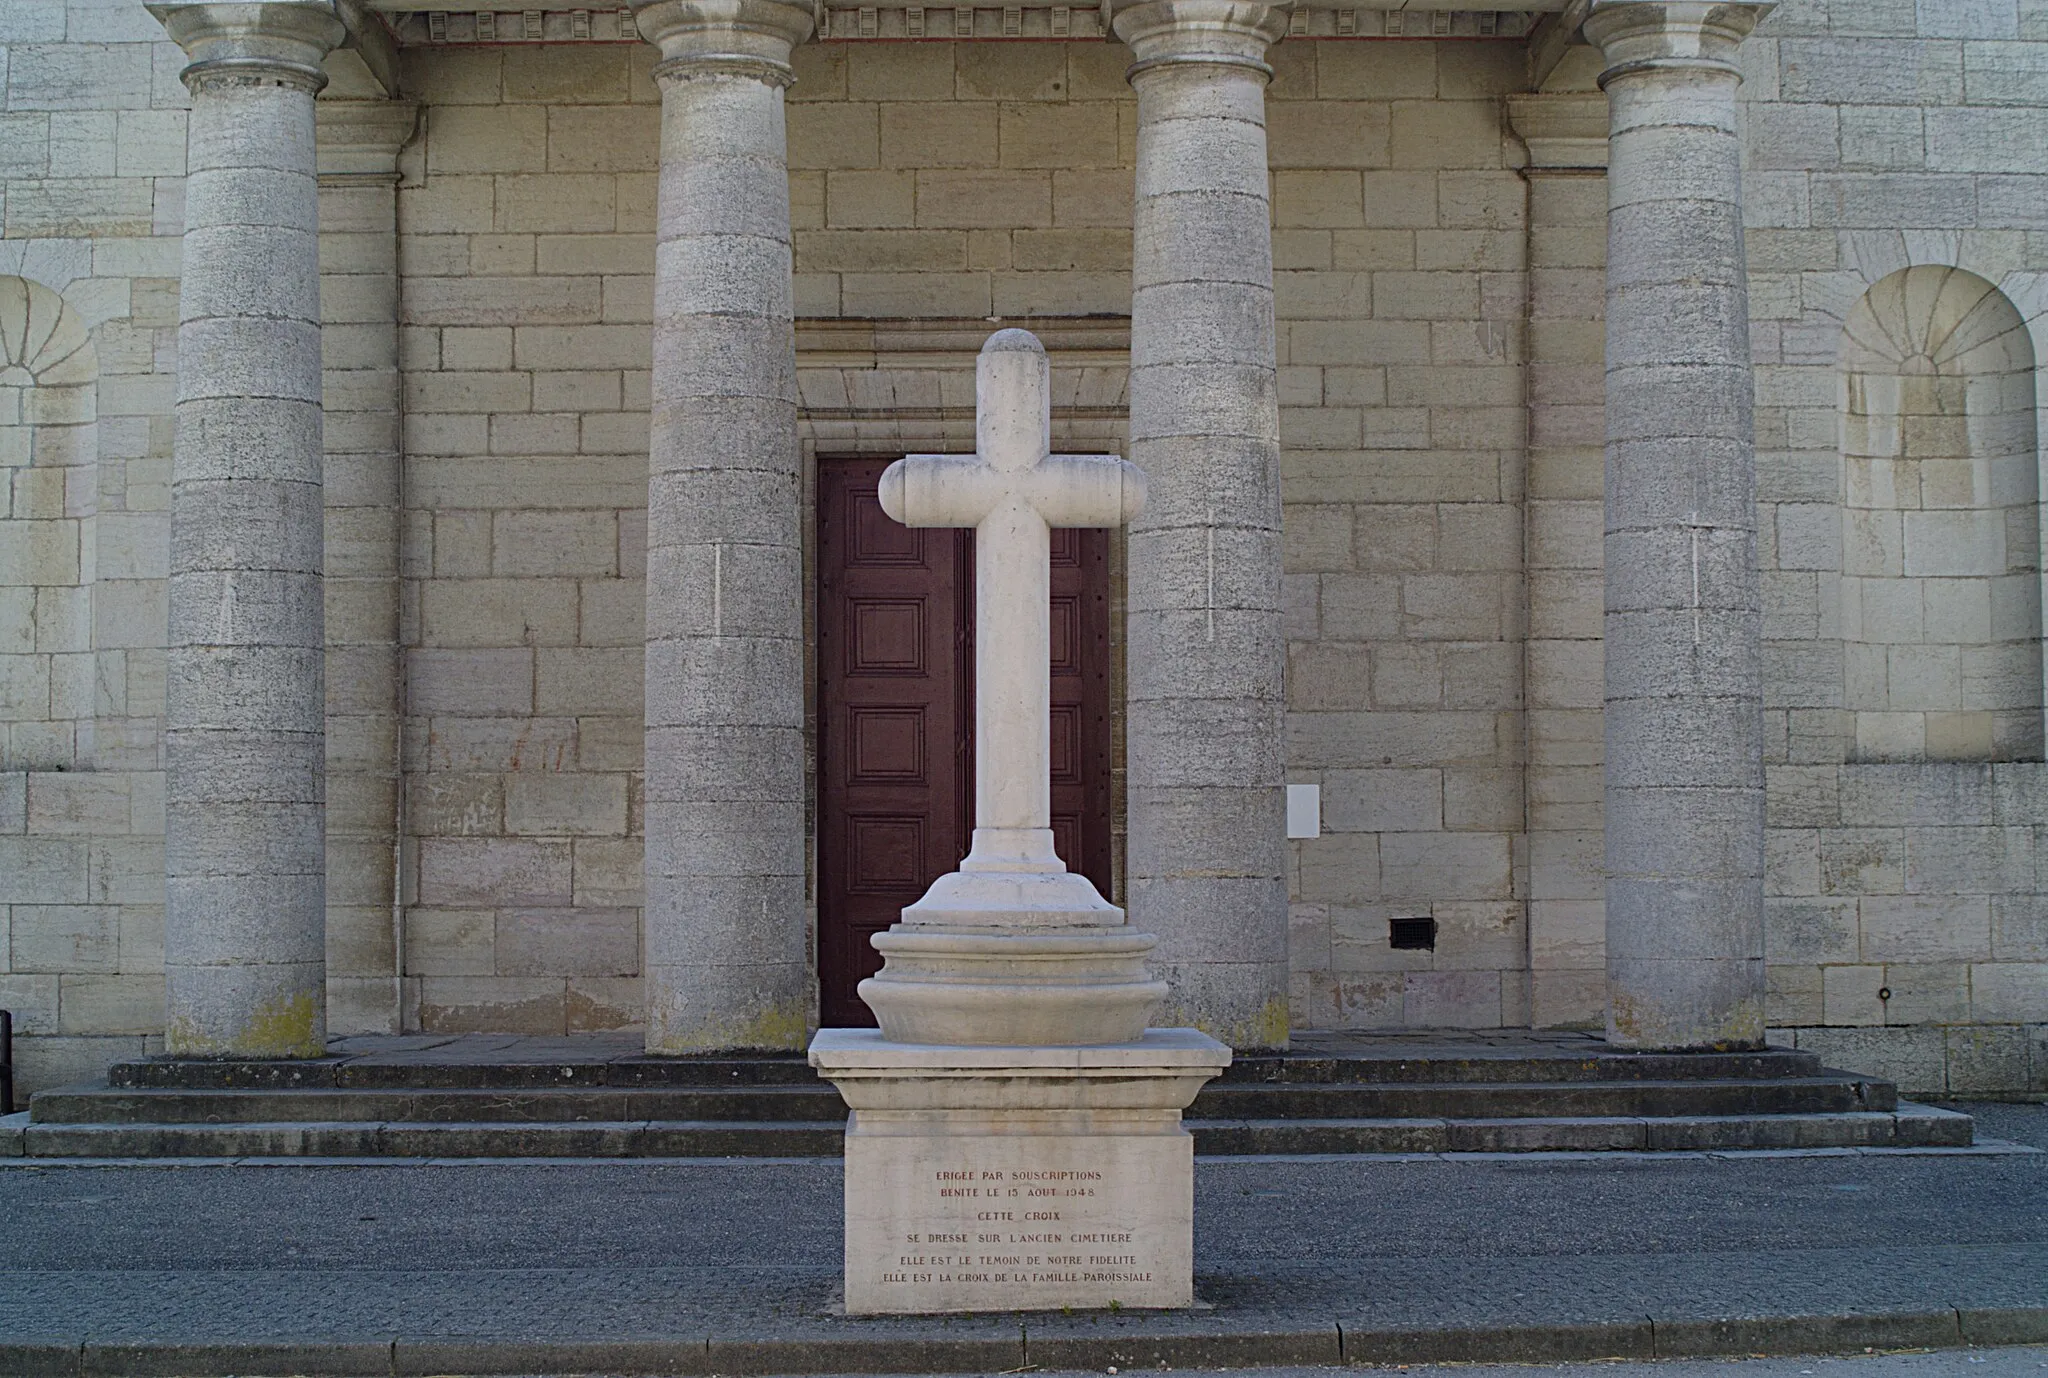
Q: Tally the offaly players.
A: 0